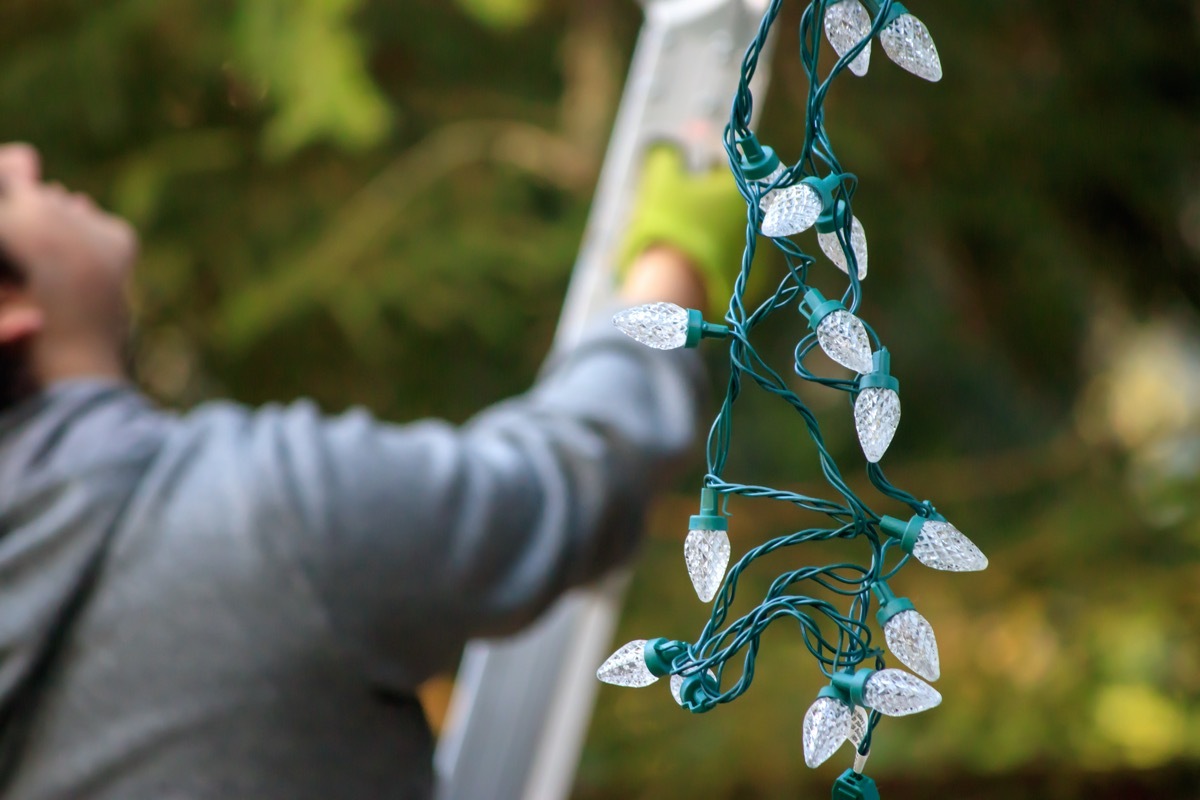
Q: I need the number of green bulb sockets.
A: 15